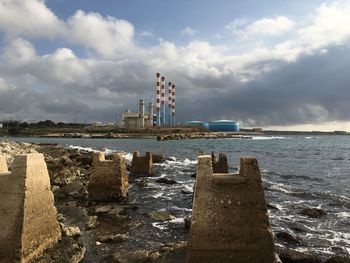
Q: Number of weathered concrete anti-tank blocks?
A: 5